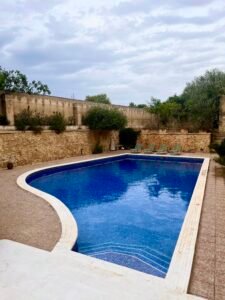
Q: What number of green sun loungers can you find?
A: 4